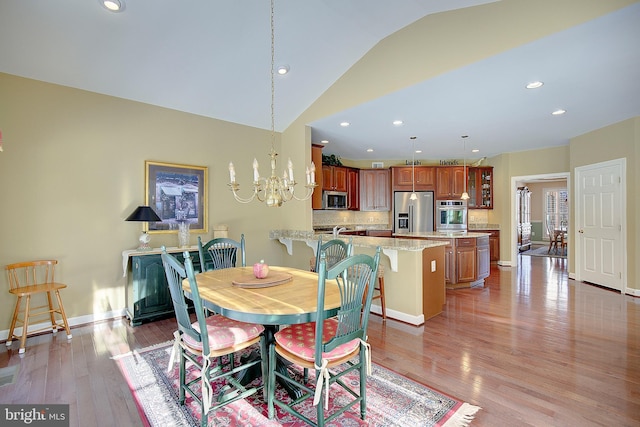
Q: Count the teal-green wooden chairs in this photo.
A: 4